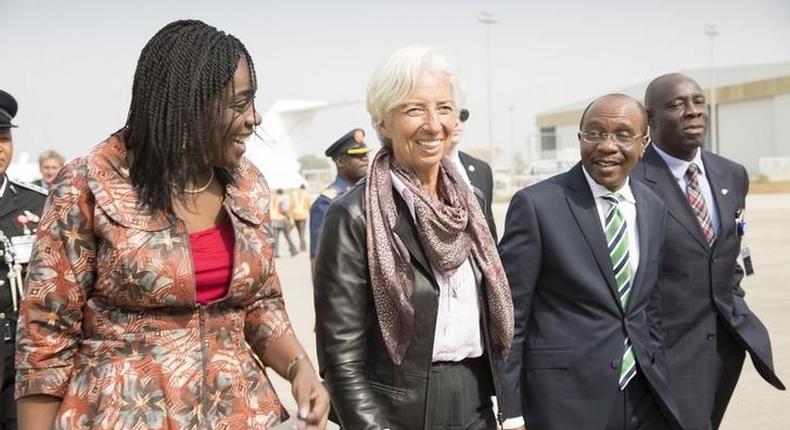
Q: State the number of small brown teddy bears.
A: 0